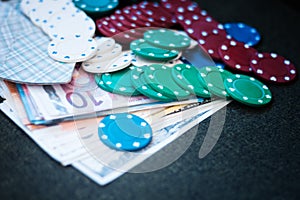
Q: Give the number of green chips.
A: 9